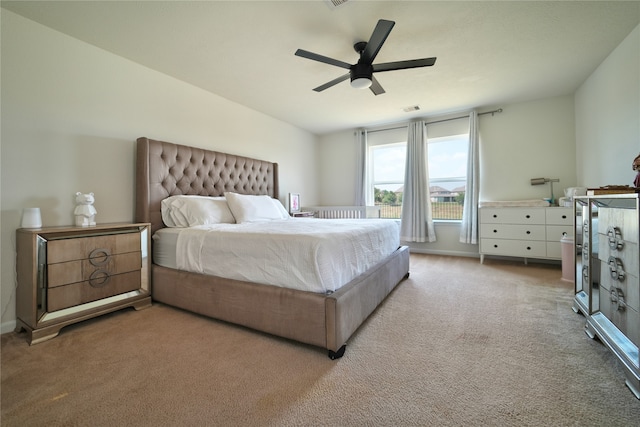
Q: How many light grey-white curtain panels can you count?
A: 3